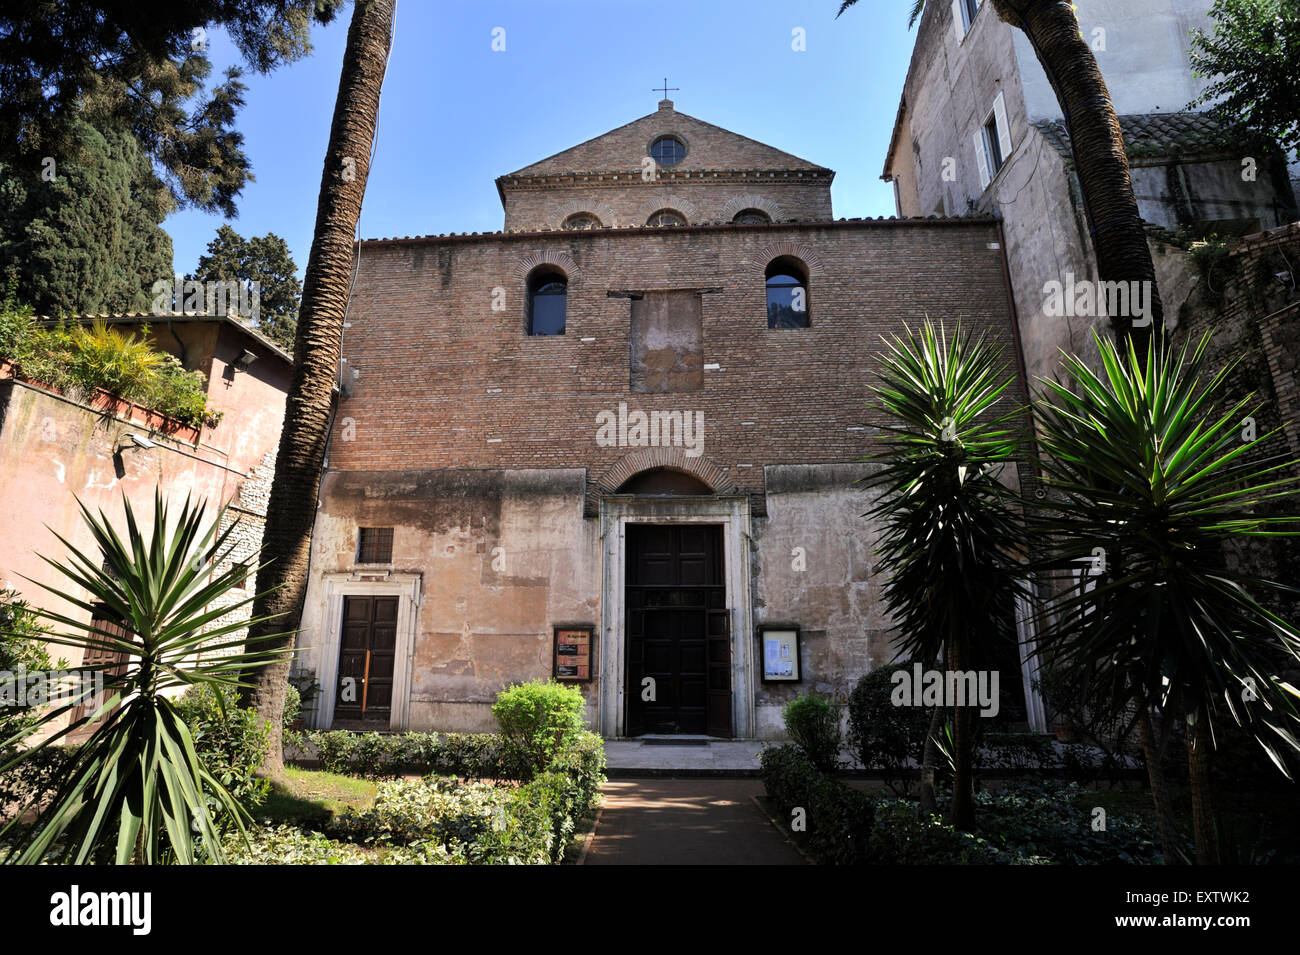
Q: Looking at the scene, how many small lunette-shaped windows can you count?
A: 3